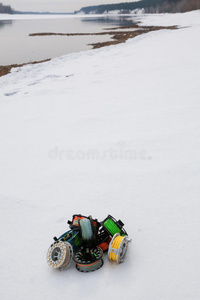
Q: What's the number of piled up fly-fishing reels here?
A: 8